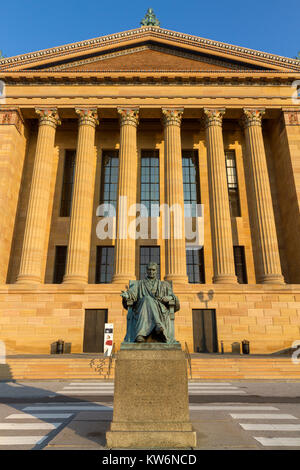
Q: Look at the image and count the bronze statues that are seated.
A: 1